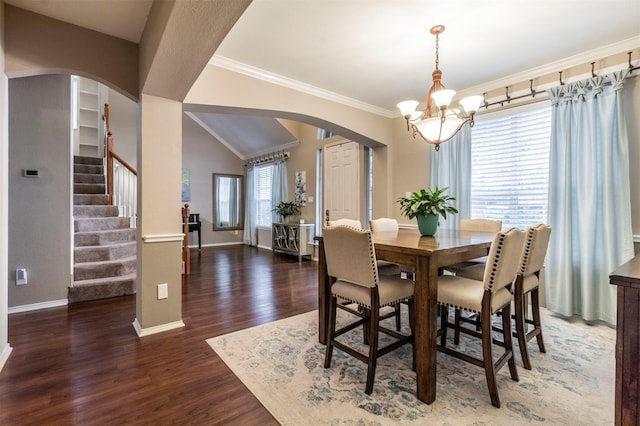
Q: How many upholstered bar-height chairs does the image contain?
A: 6